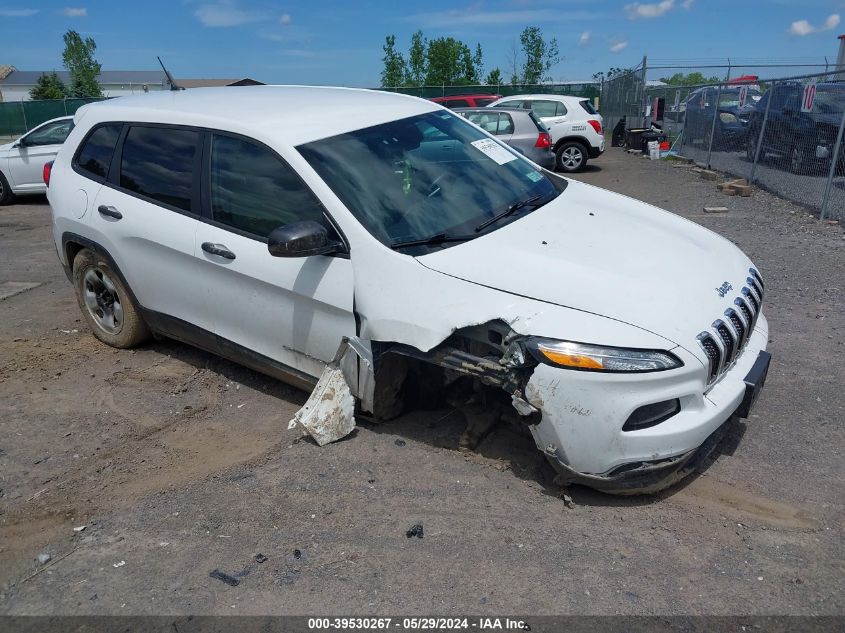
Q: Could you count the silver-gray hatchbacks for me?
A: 1